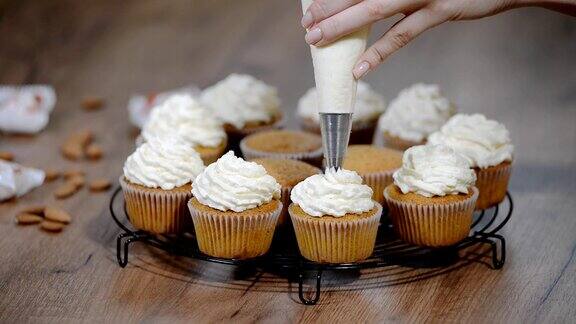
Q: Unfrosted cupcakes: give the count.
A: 3